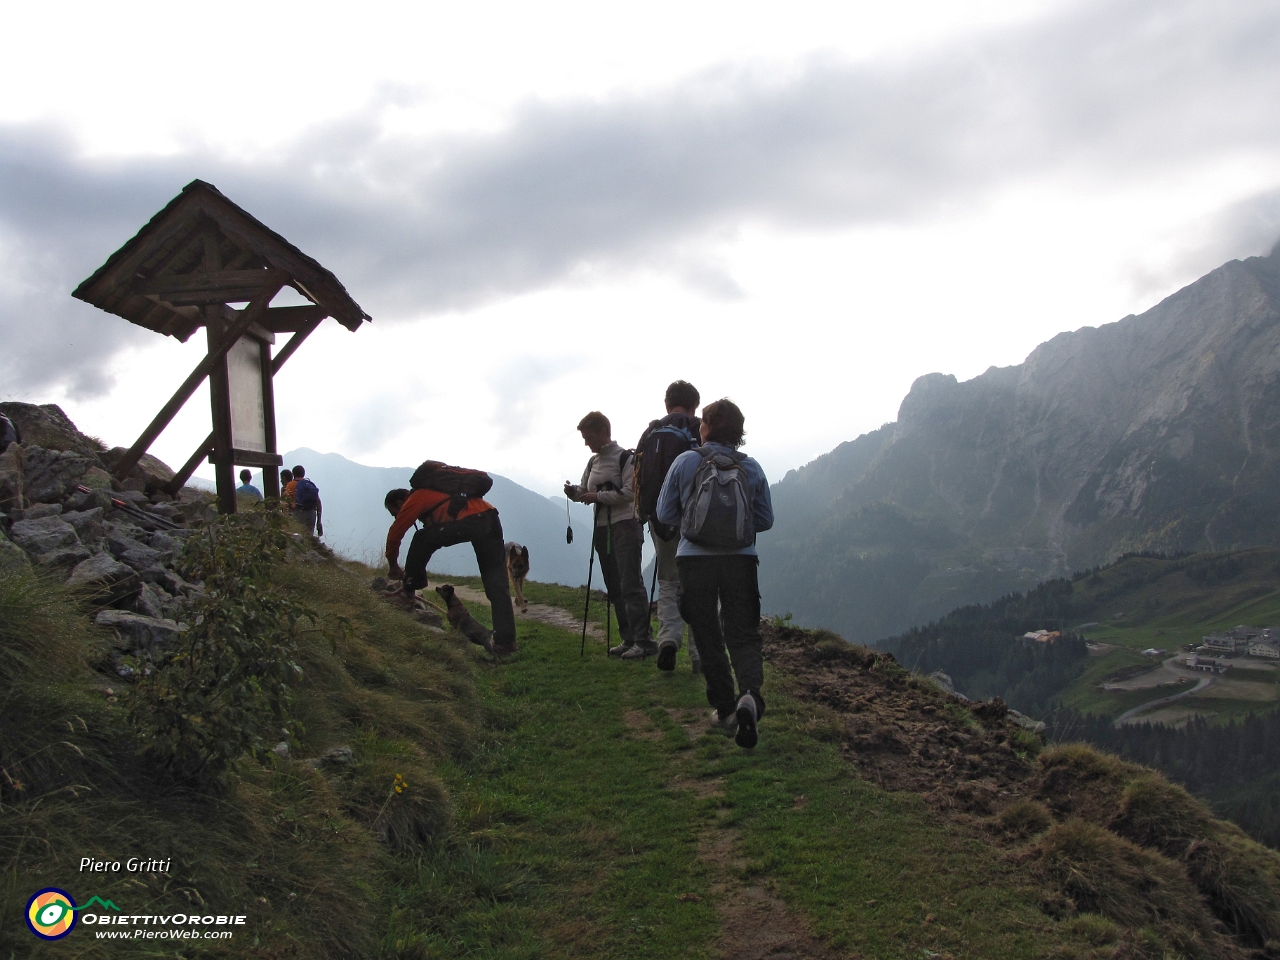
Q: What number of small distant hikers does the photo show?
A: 3